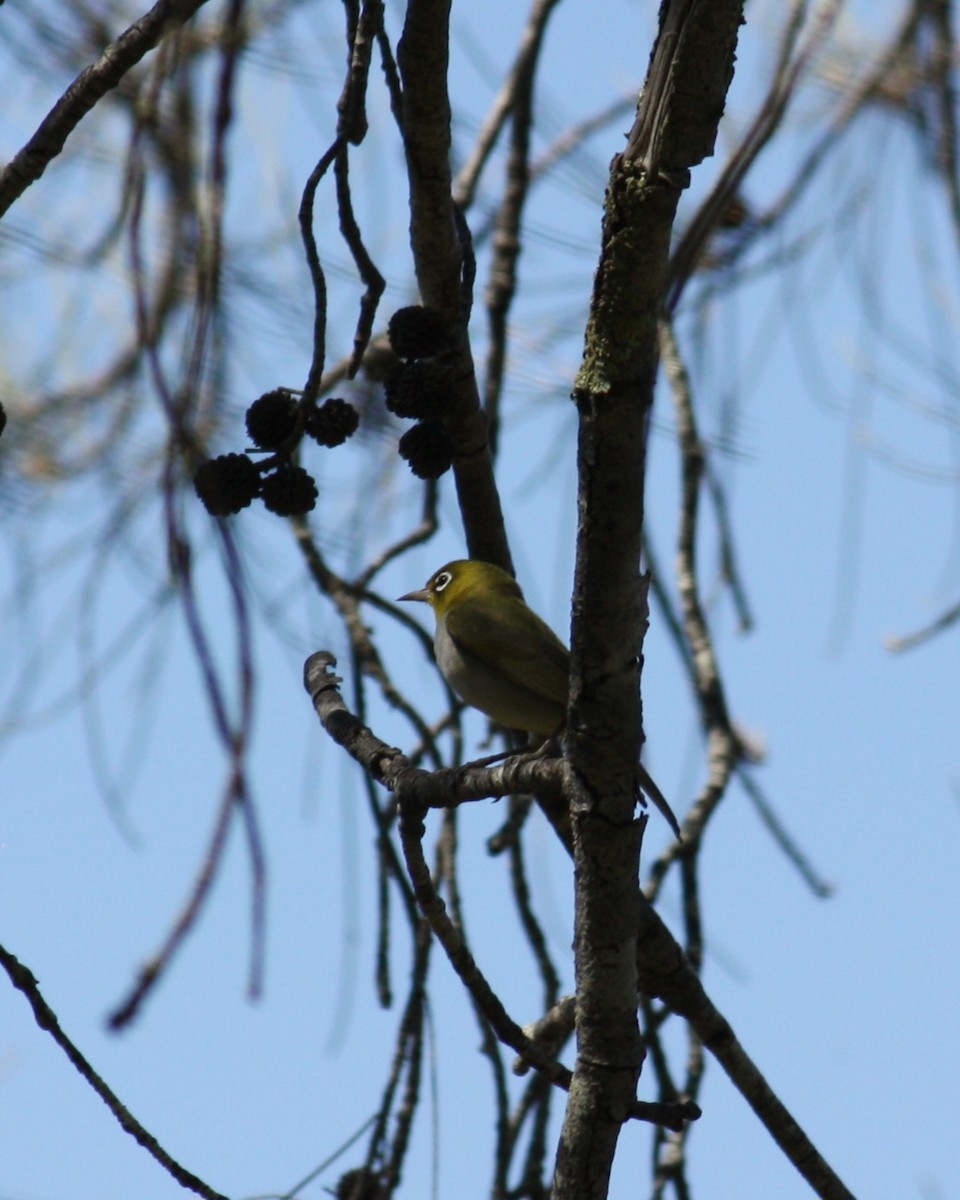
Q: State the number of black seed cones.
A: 7